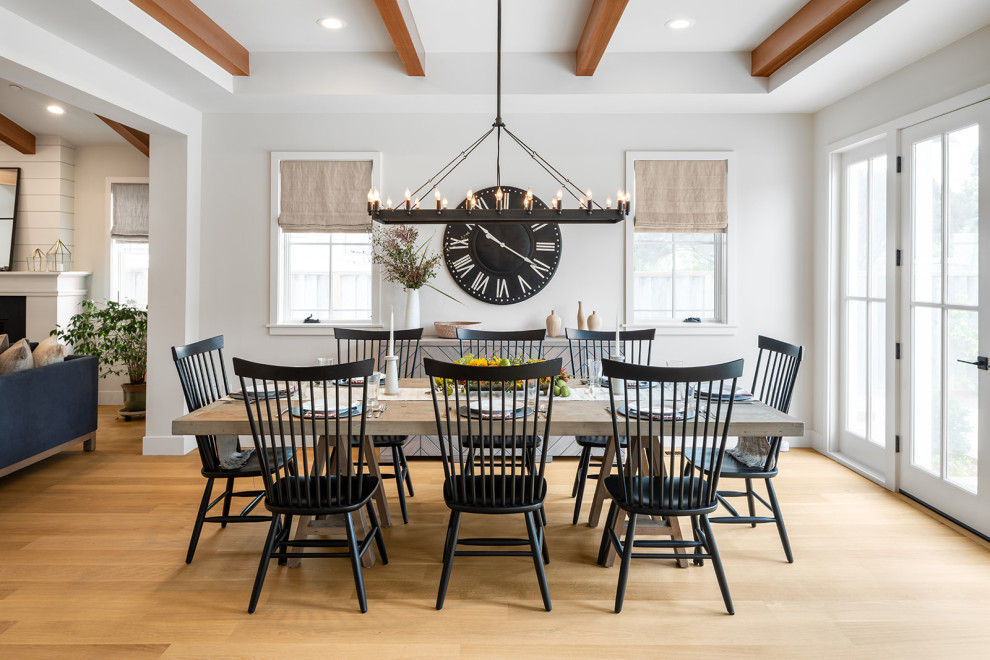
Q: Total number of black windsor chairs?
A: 8